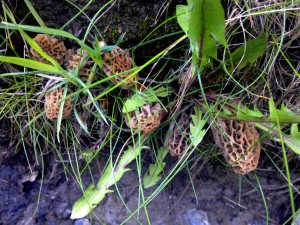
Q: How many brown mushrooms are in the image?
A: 7